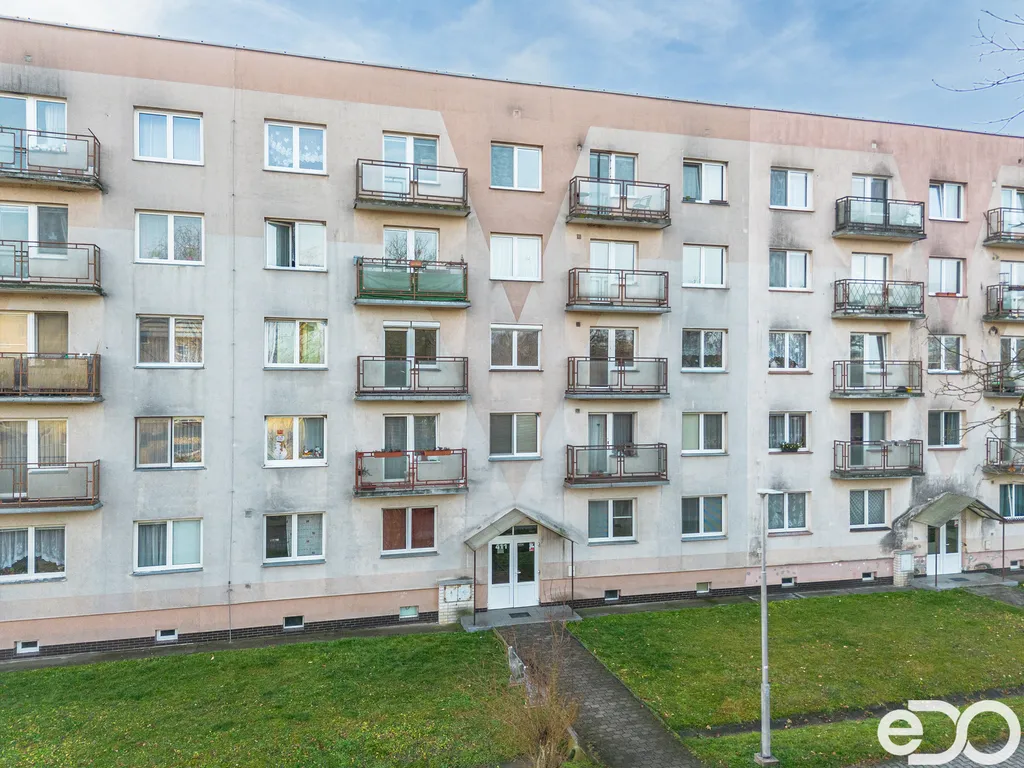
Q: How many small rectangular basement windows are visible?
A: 9